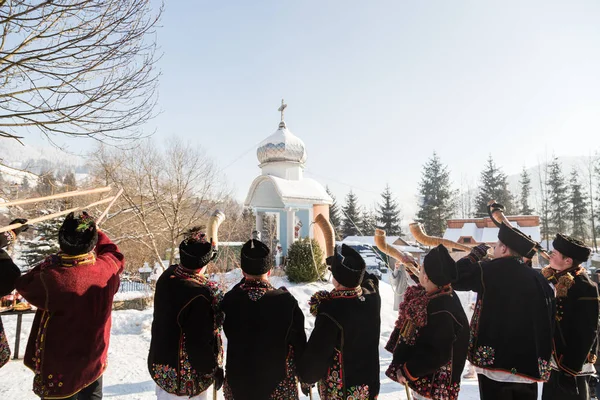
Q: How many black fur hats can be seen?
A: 7